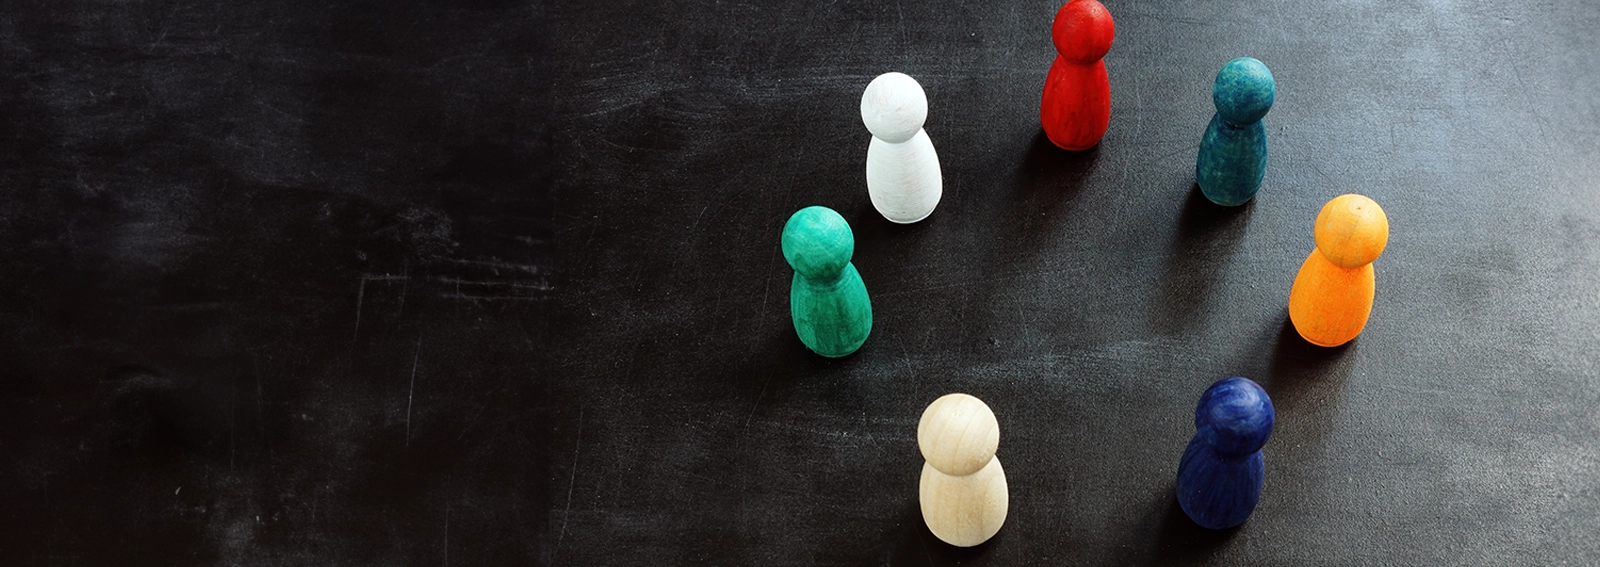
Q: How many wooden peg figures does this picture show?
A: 7